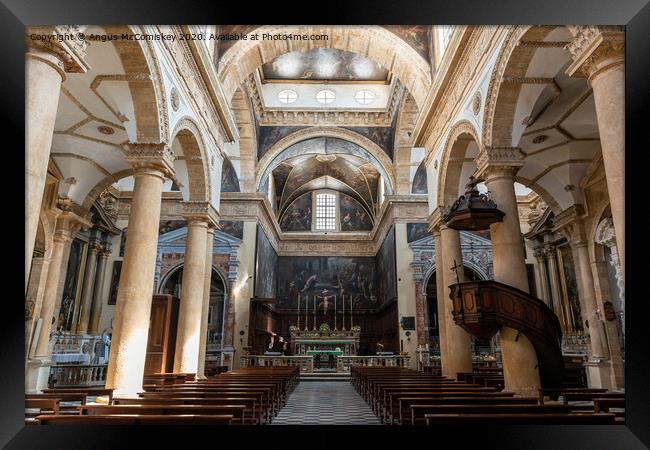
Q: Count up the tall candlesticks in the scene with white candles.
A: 6